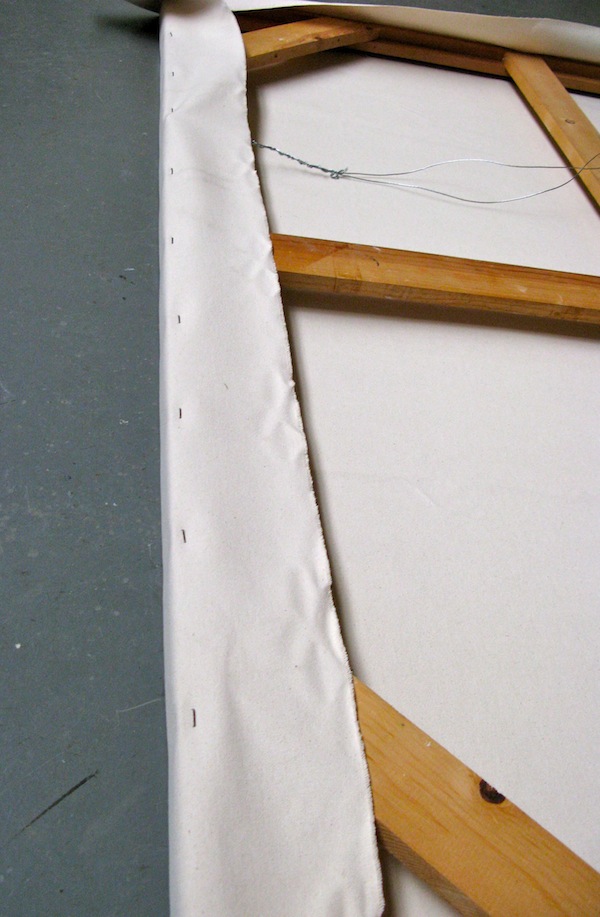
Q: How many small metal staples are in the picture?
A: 9